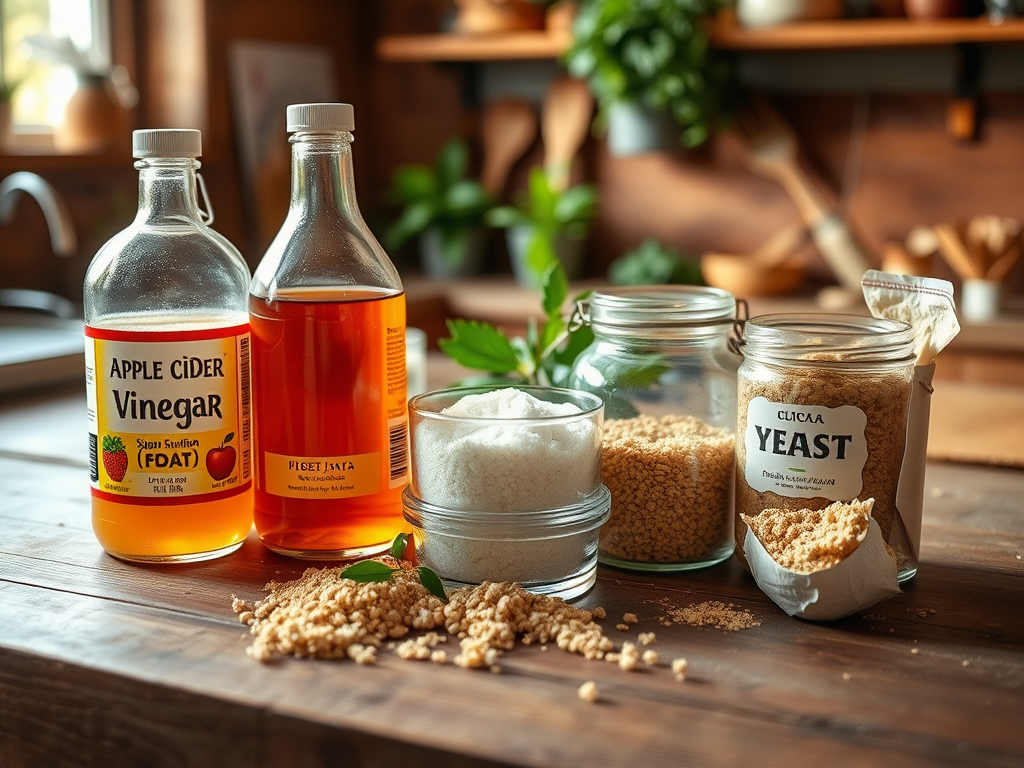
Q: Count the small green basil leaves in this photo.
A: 3